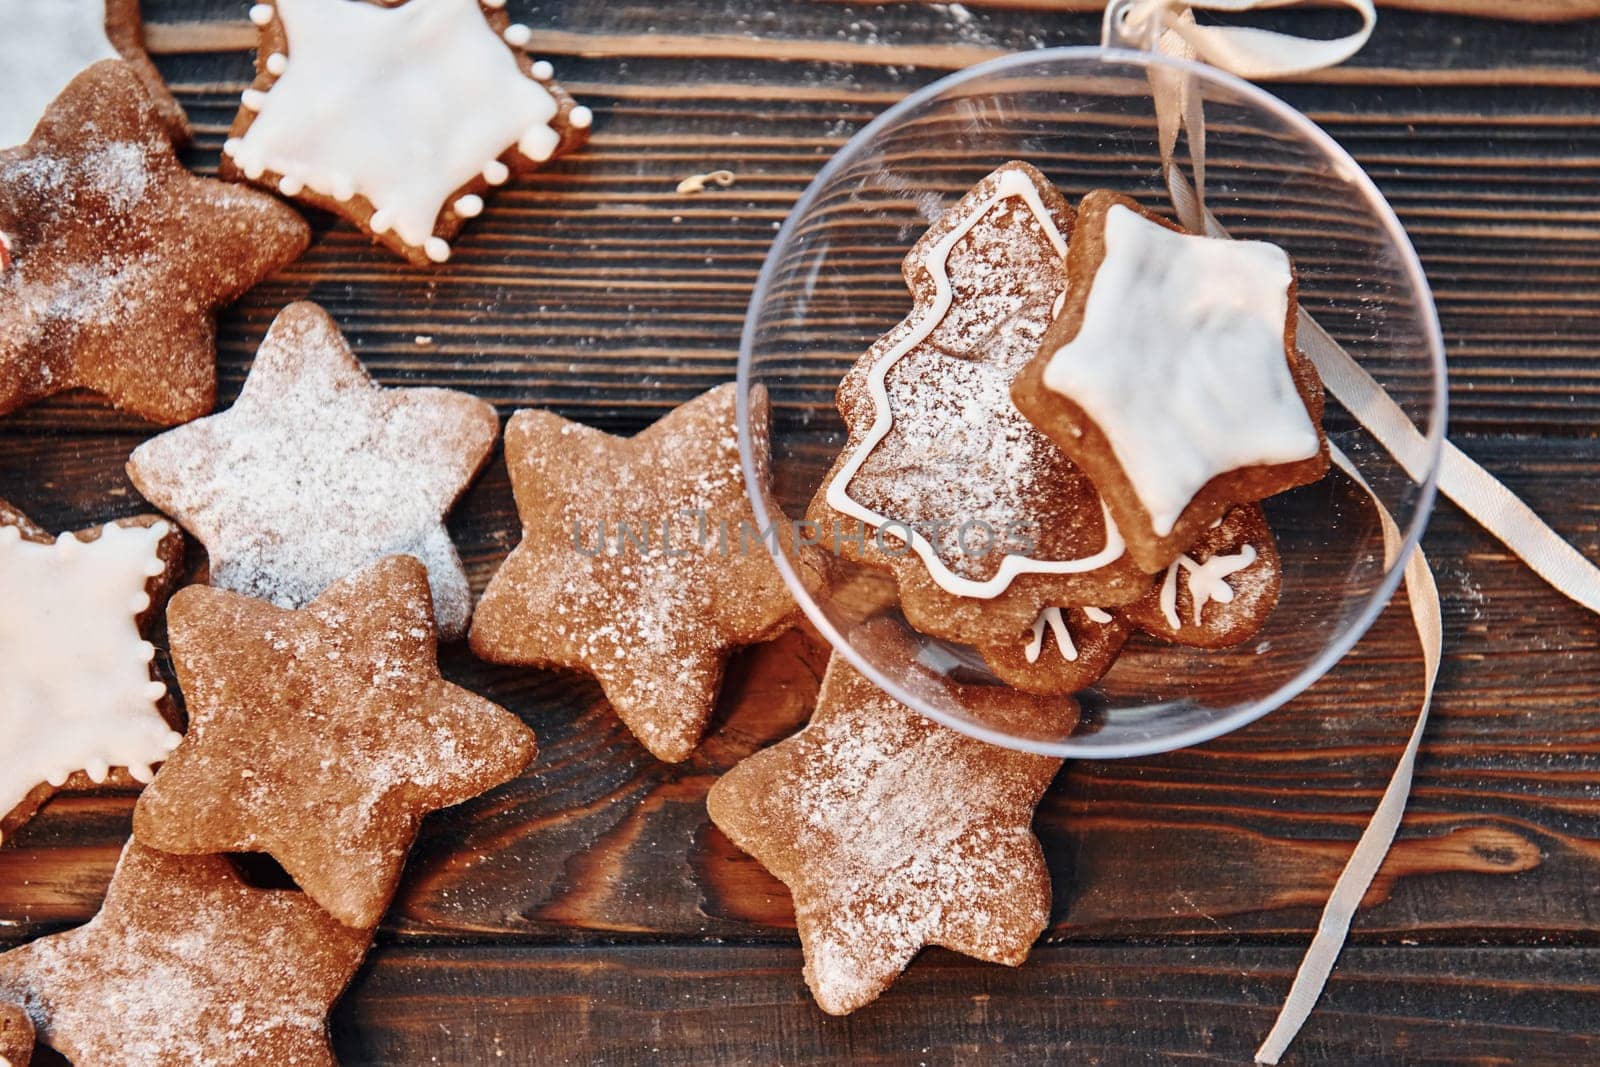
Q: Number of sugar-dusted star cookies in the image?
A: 6